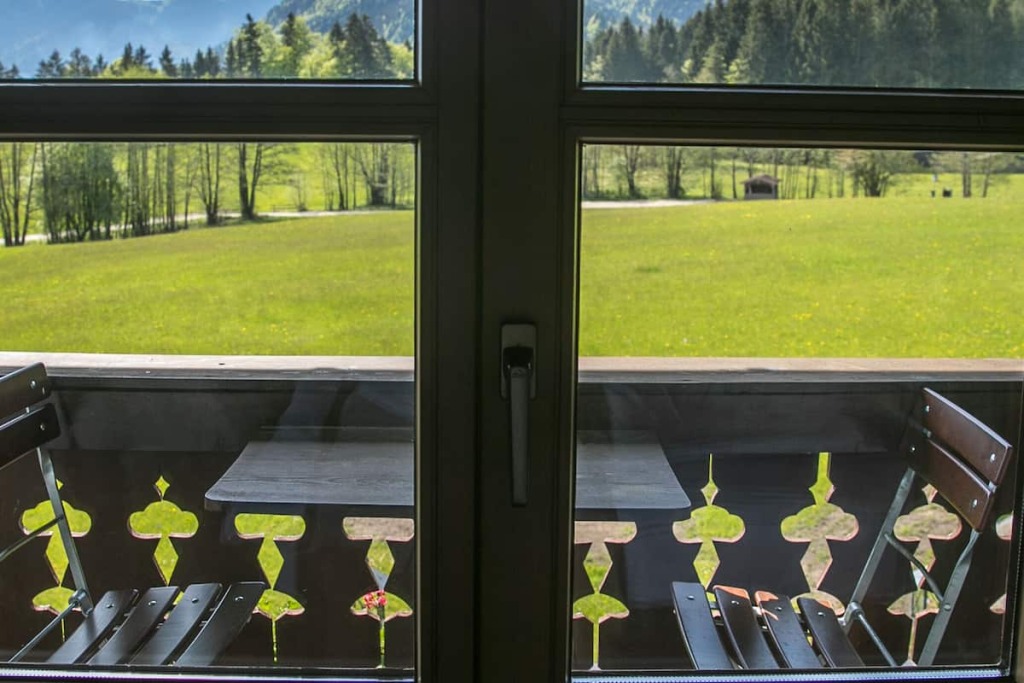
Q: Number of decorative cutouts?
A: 9